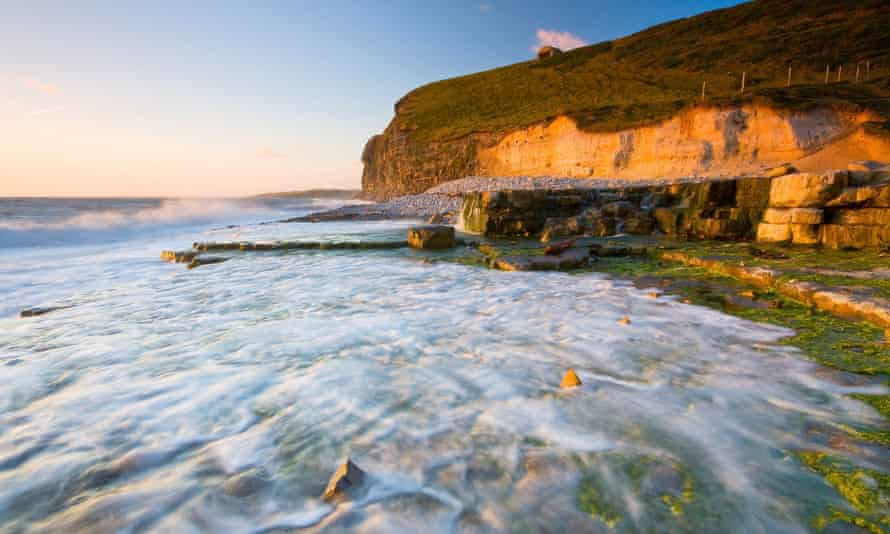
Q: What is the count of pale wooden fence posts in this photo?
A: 7